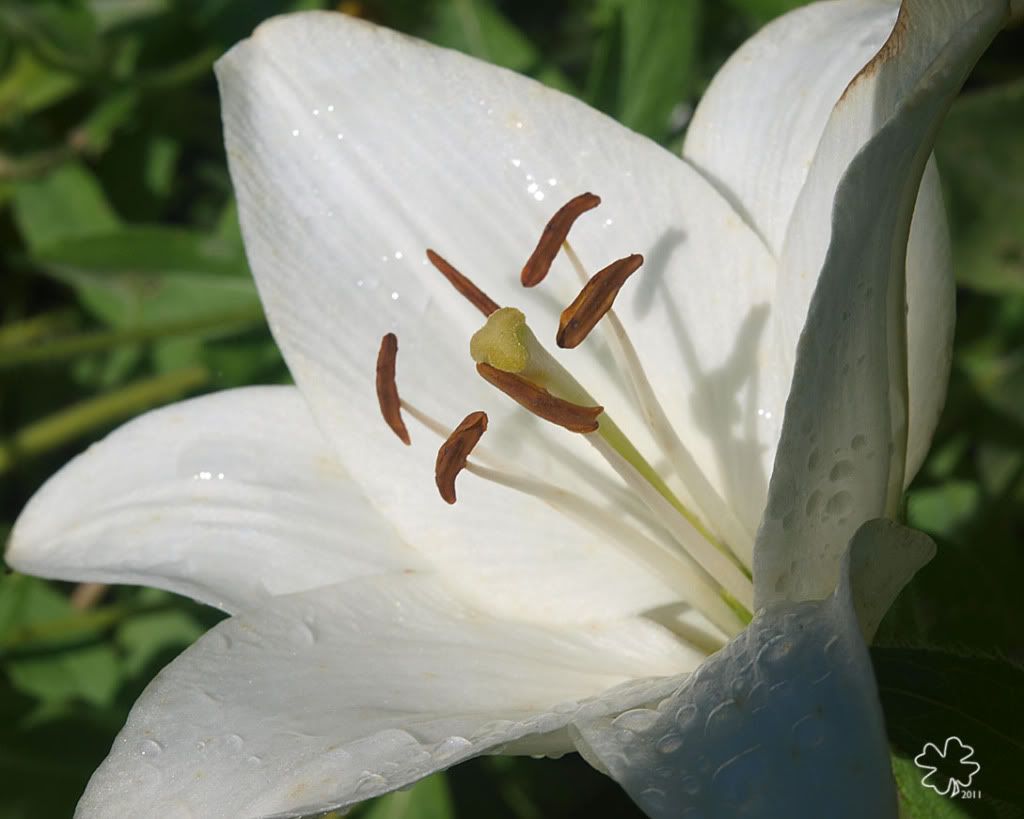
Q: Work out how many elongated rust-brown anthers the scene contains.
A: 6